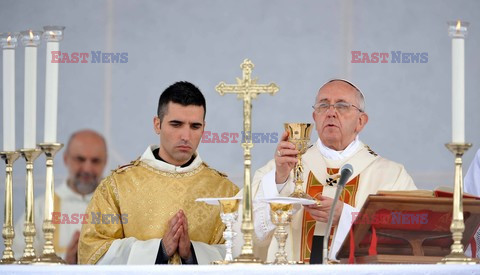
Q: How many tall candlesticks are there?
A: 4